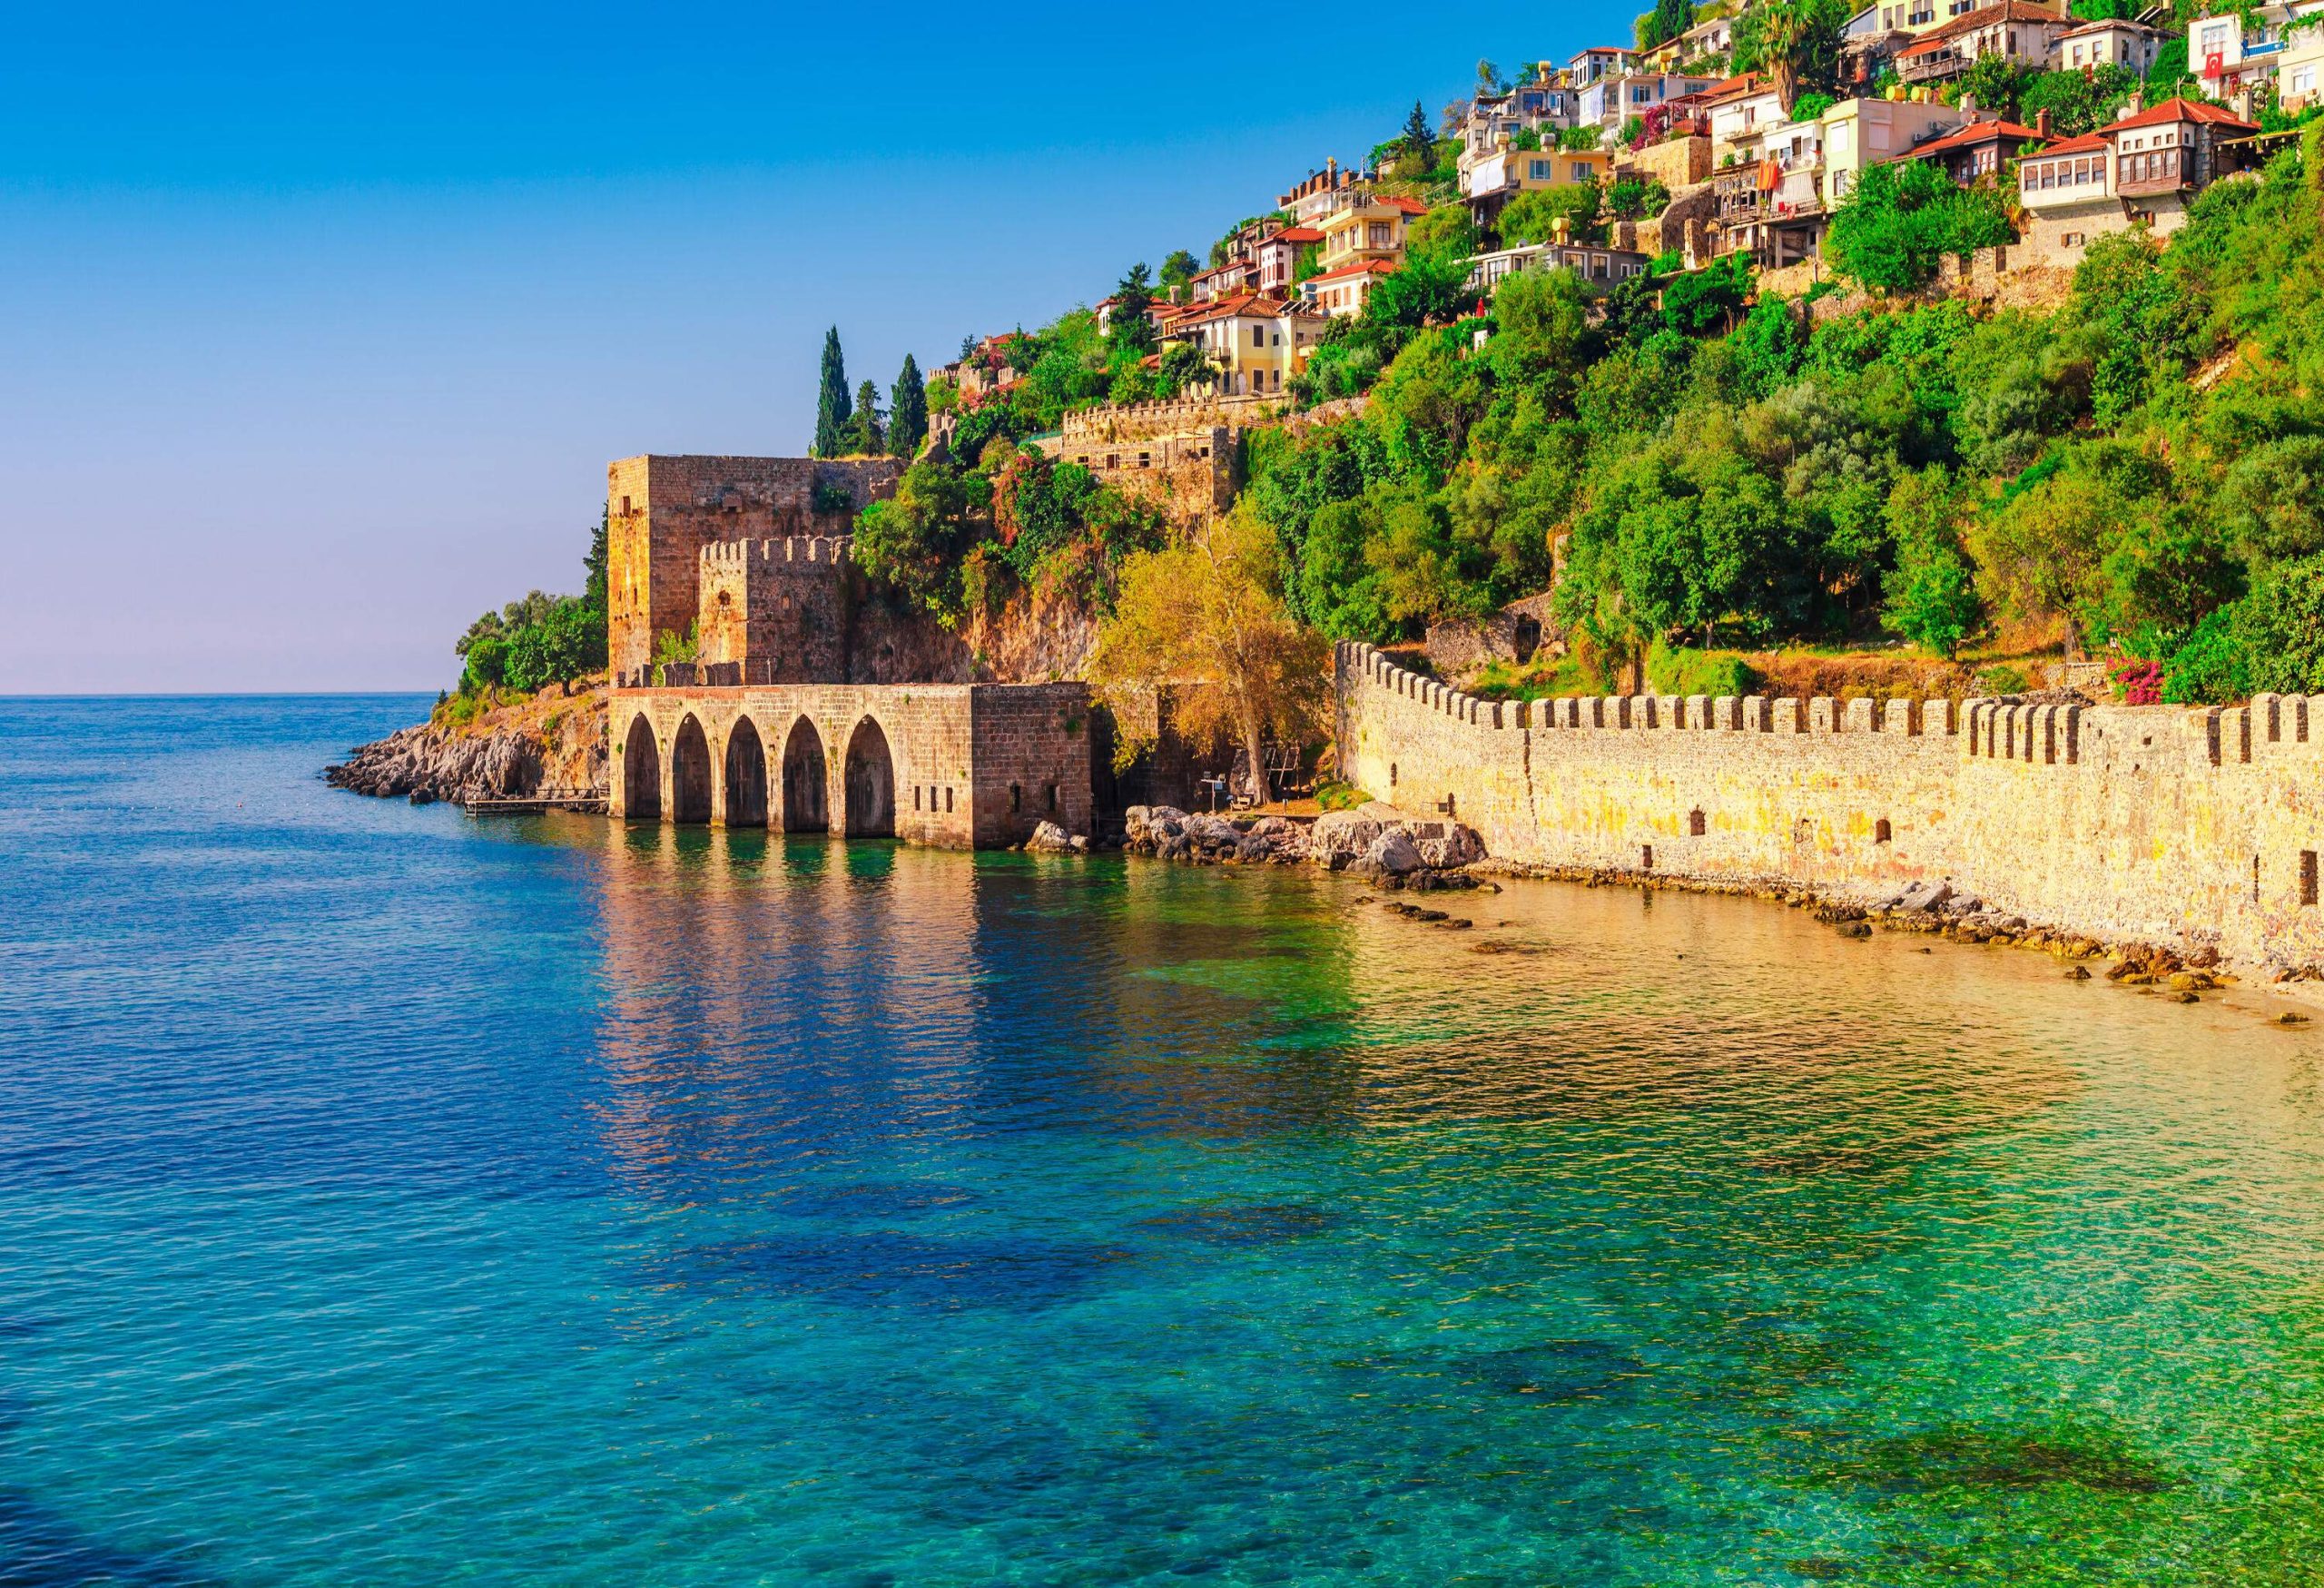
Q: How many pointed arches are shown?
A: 5